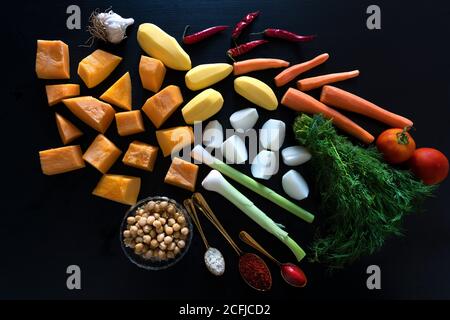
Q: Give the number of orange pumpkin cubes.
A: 15